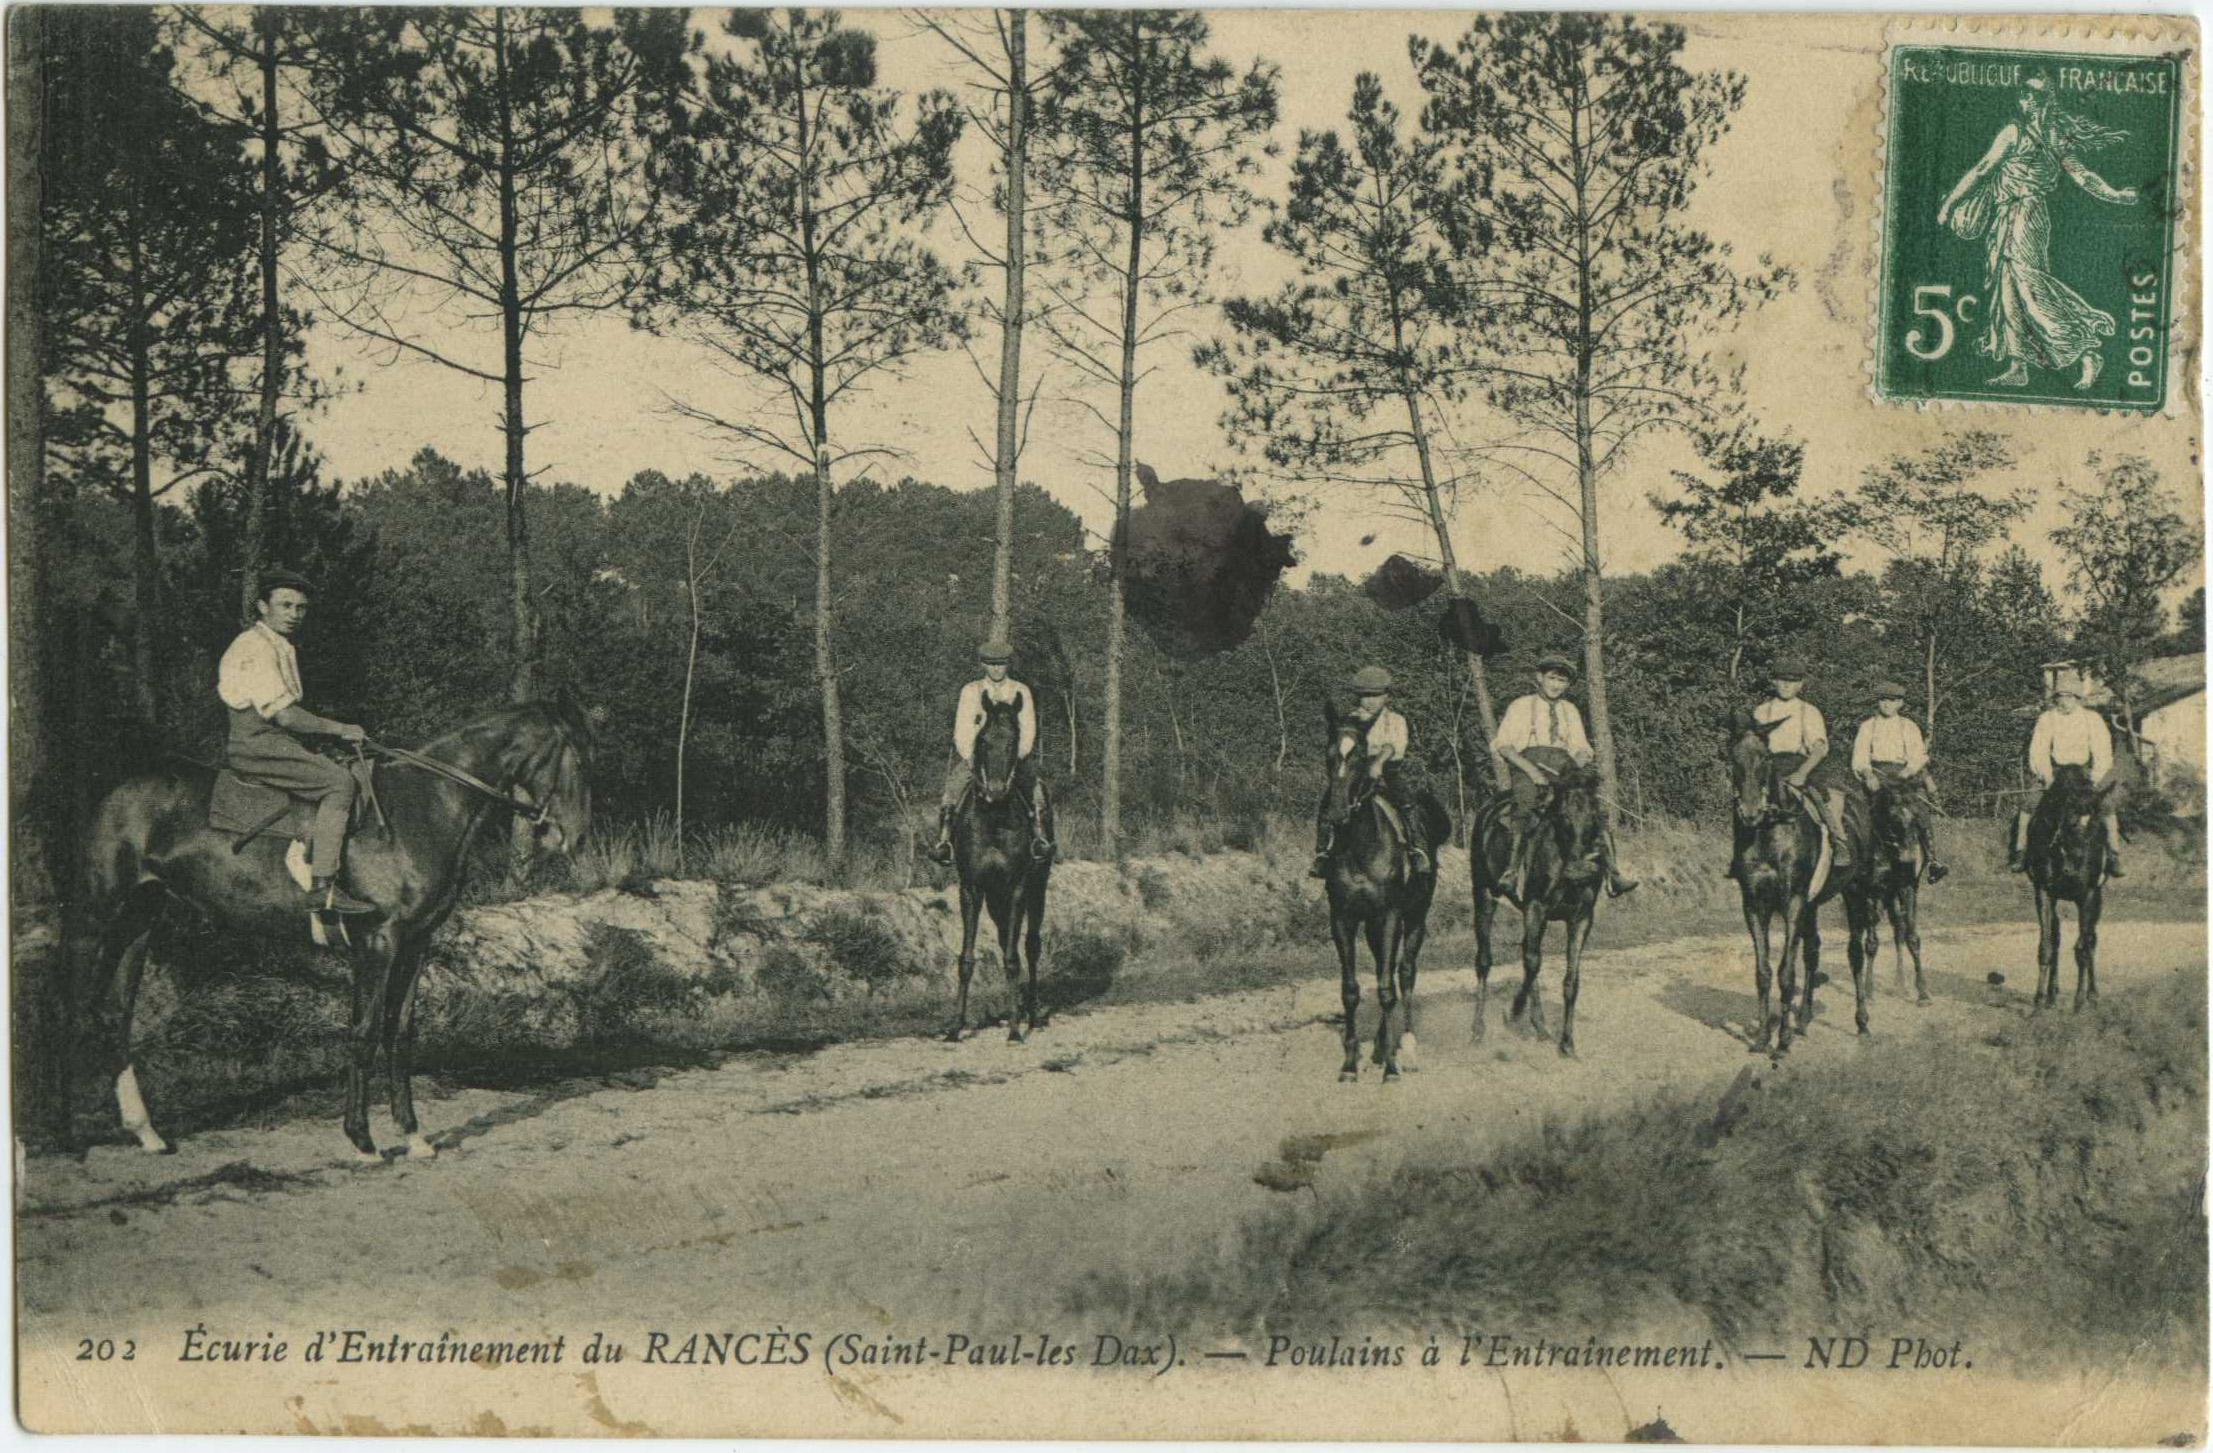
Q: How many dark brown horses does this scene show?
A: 7